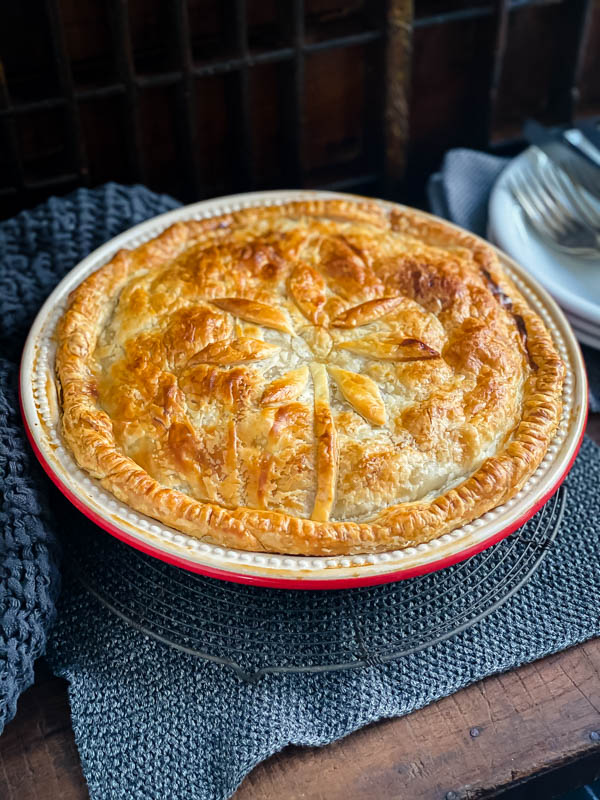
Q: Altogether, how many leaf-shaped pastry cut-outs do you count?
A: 7